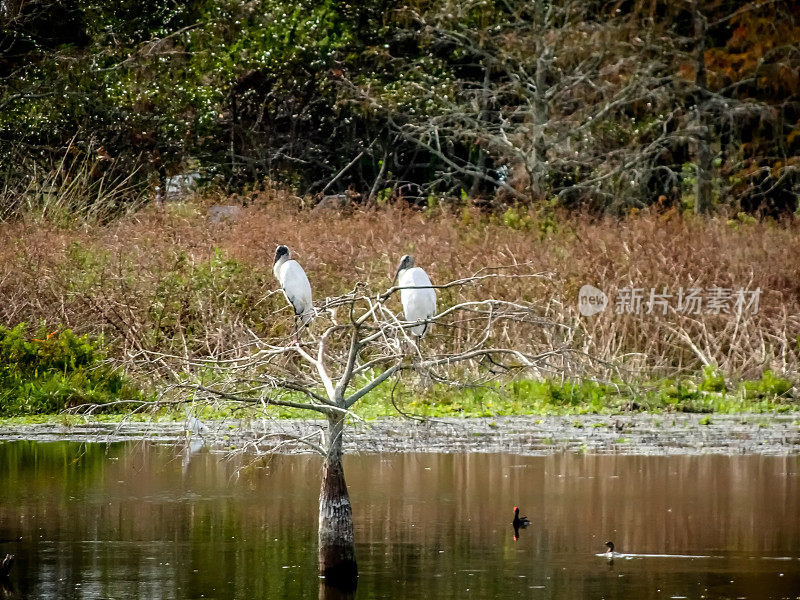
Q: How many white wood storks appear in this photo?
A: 2